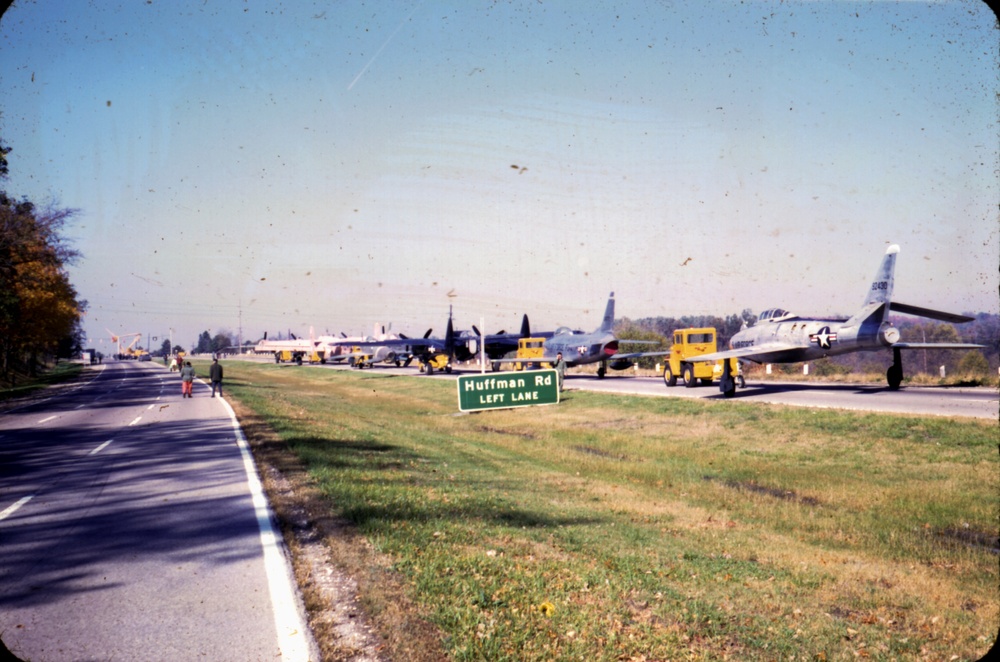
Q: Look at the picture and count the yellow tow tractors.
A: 6